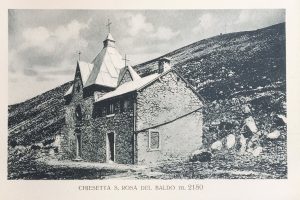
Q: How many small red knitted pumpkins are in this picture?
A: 0